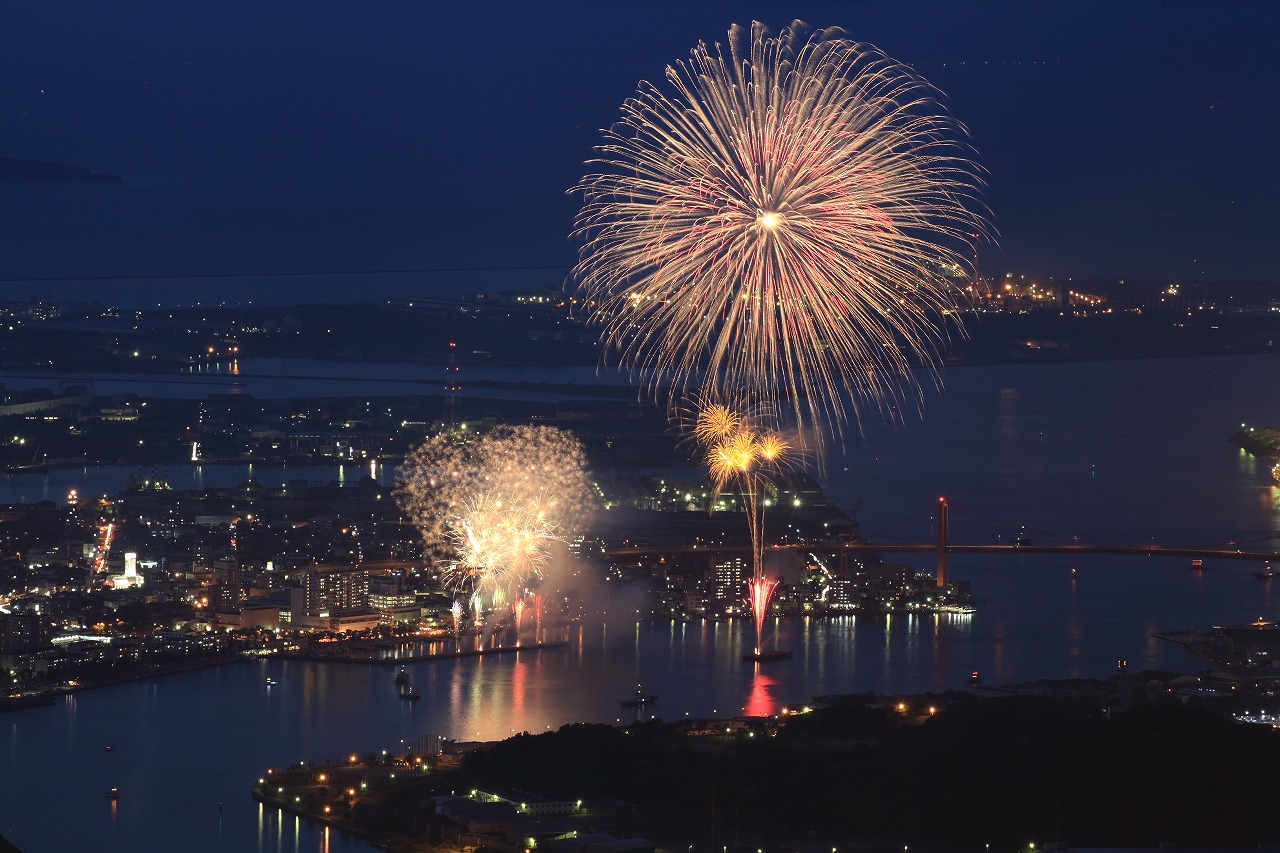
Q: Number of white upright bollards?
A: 0